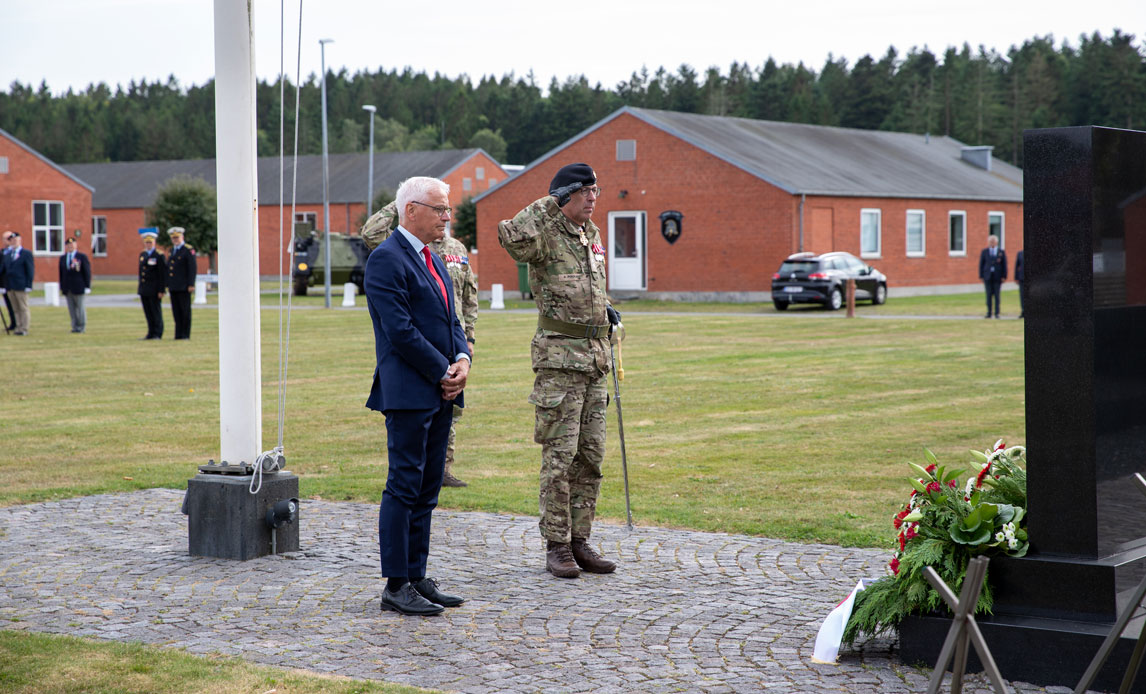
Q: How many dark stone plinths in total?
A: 2